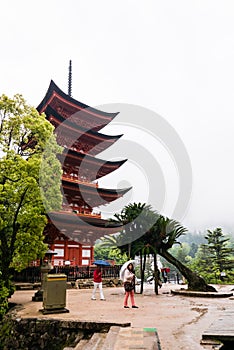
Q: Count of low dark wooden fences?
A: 1